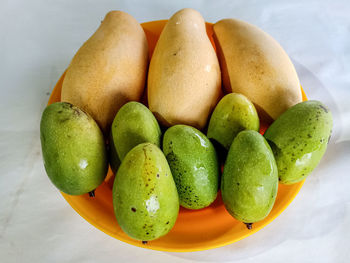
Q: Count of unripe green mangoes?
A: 7